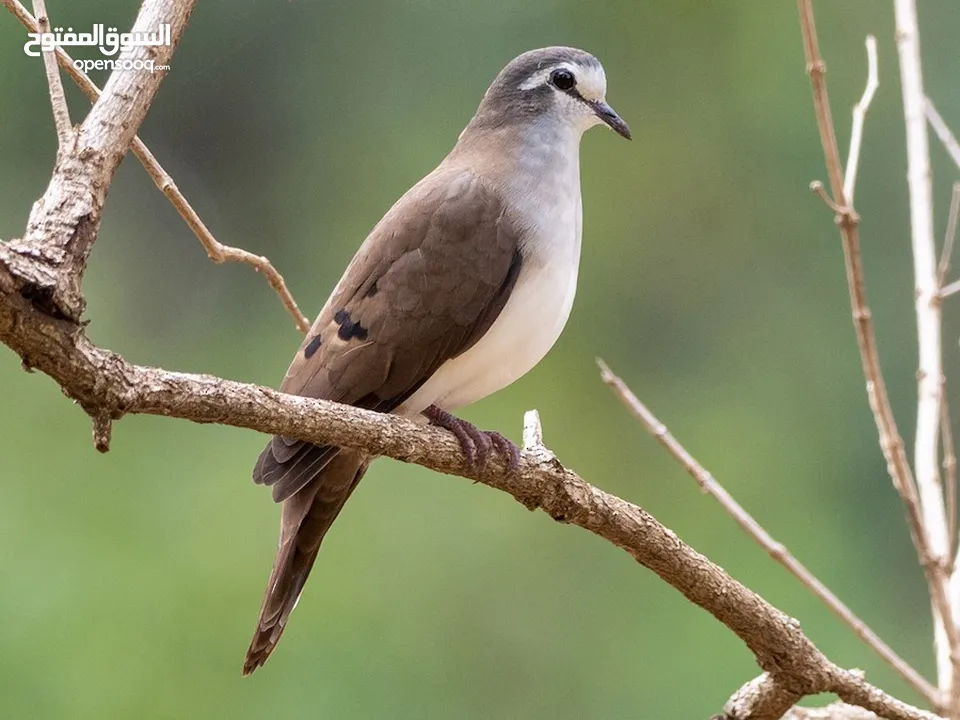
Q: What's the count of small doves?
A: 1